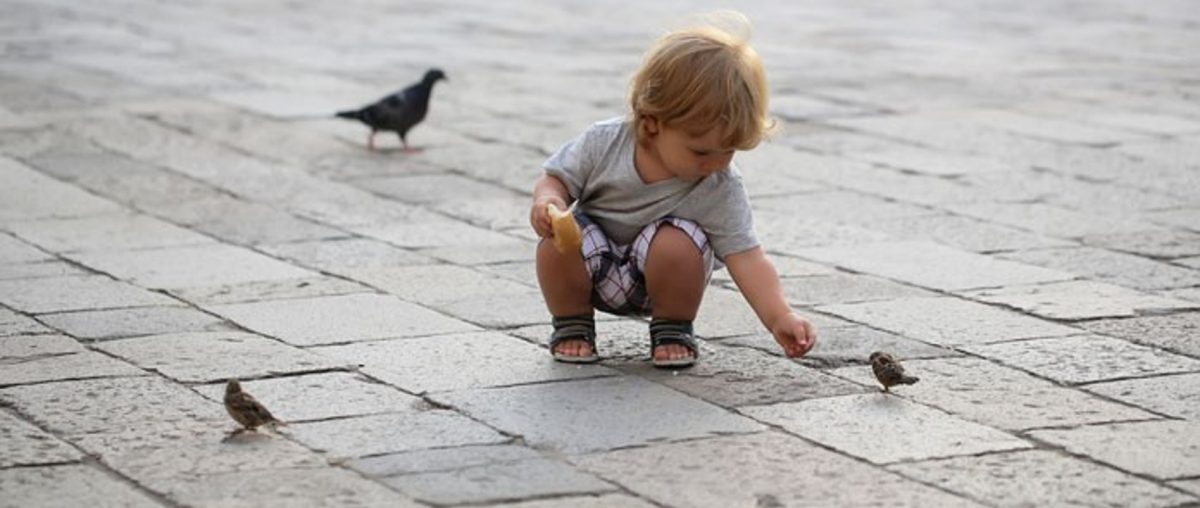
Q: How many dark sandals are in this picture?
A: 2